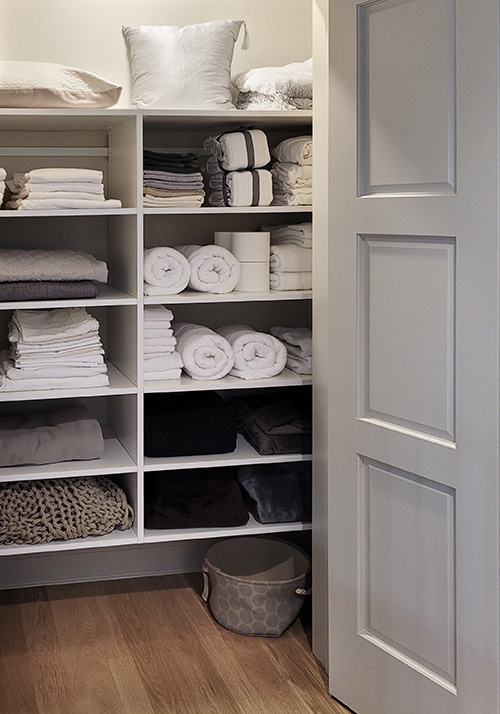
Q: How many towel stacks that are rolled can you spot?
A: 4